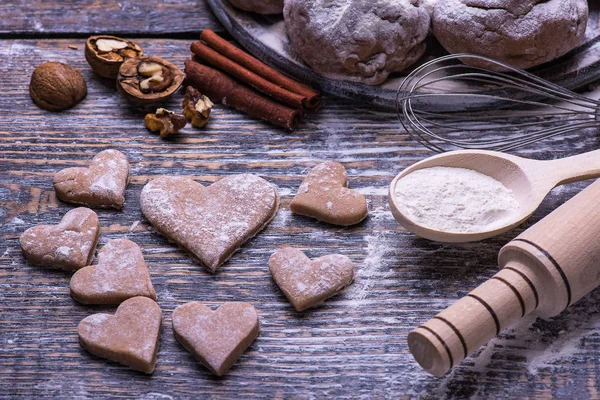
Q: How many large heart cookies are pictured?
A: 1